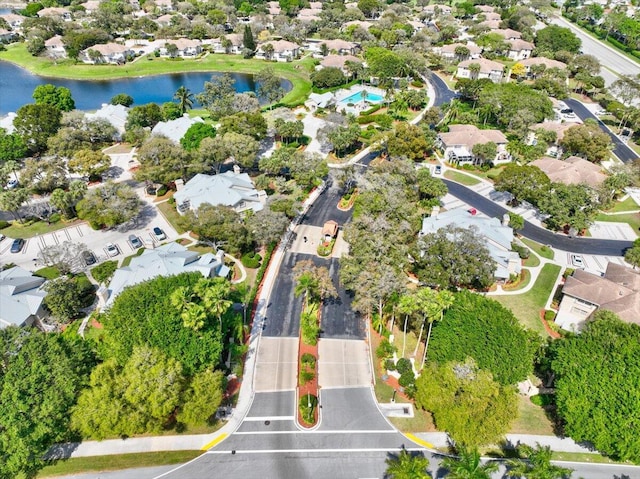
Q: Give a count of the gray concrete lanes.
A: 2